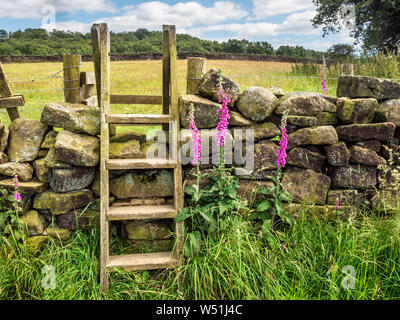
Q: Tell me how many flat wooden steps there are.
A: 4